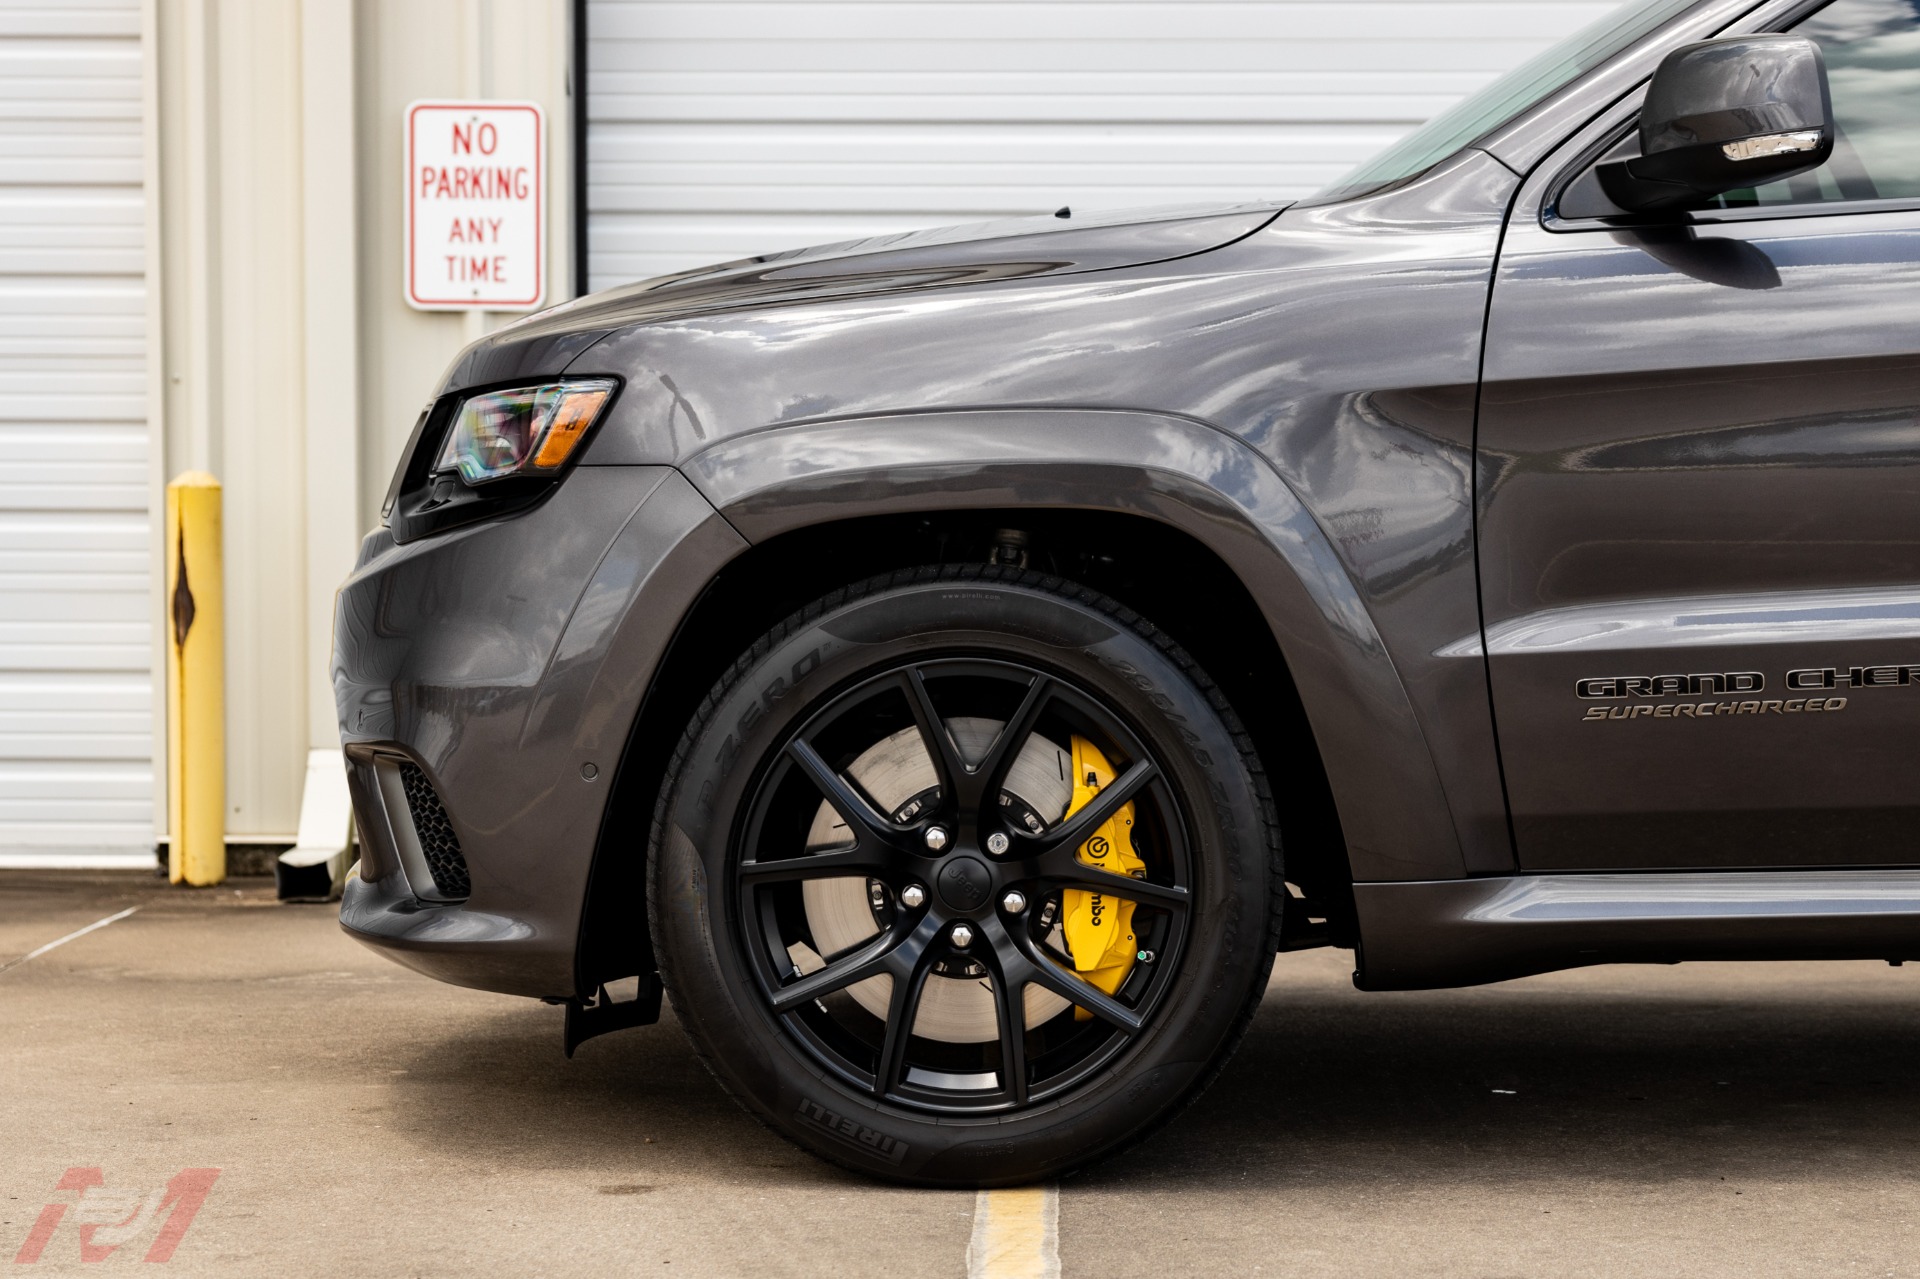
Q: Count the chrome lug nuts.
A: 5